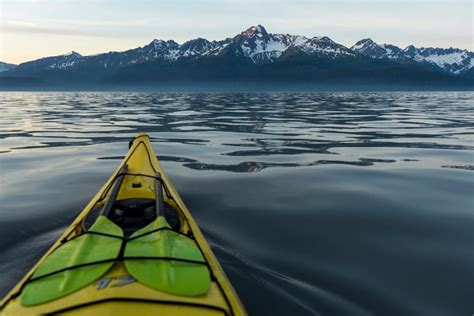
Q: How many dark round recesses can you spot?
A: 1